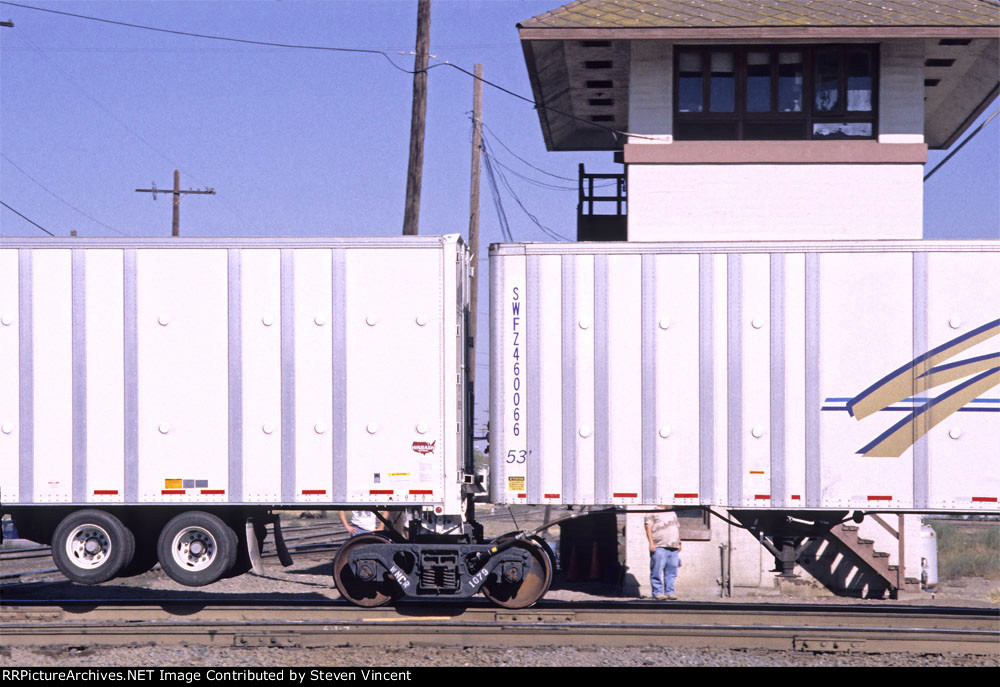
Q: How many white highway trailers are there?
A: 2